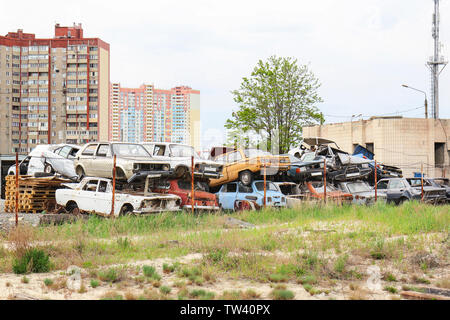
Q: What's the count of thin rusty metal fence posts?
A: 7